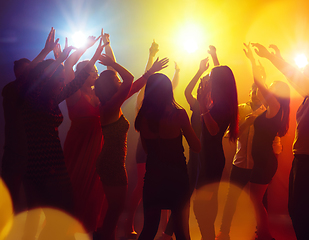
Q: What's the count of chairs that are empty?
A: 0